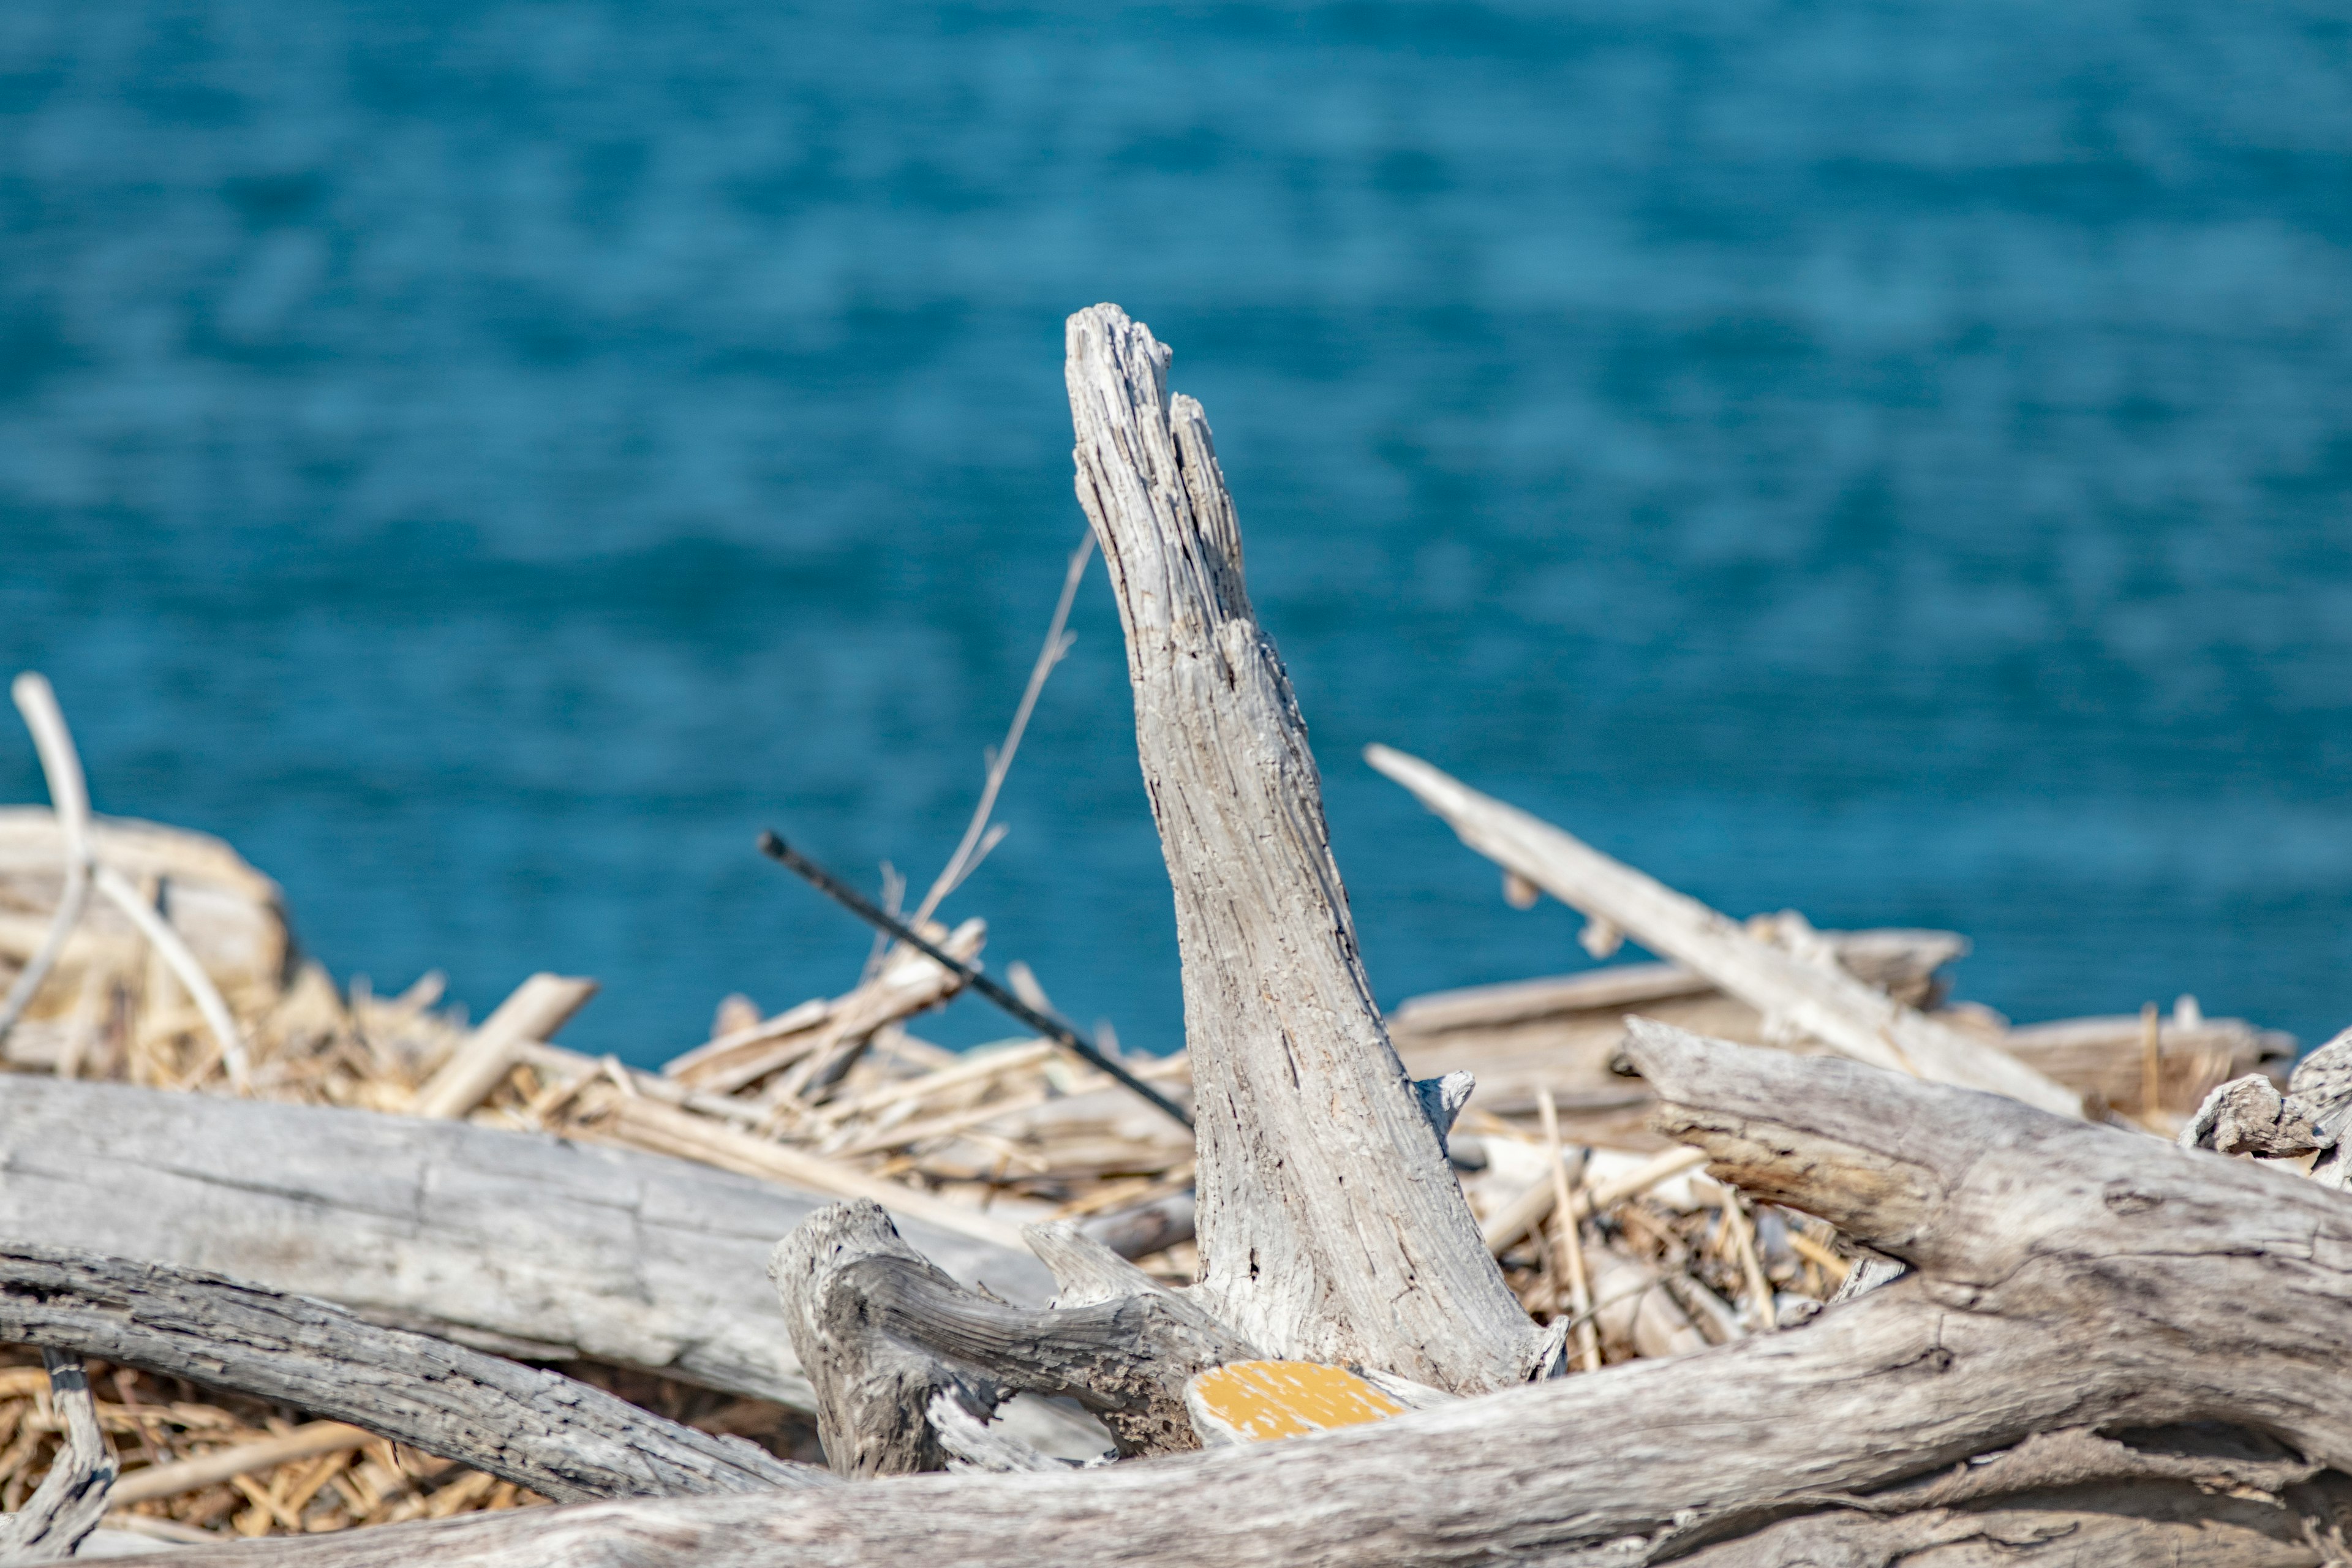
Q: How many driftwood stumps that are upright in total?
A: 1